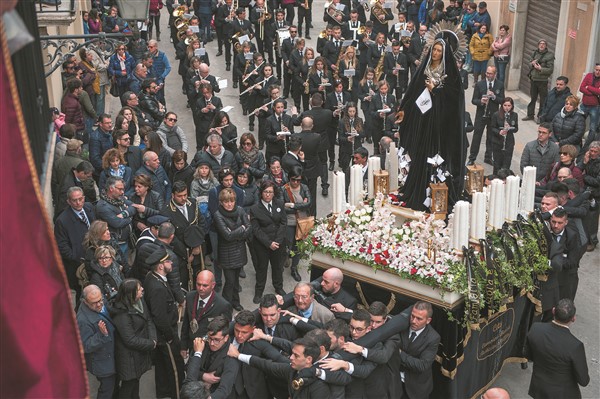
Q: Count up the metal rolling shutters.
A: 1